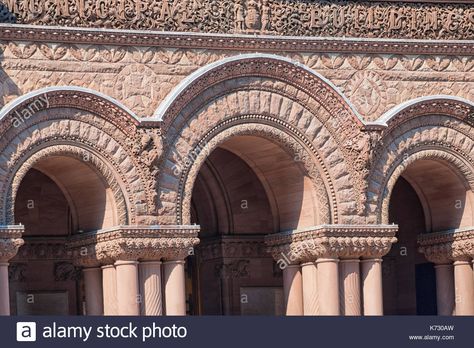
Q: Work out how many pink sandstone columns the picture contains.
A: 13